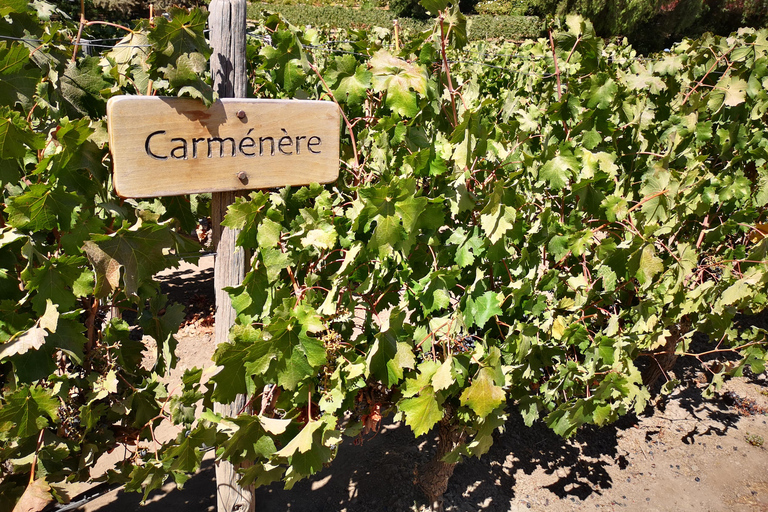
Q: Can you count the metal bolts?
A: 2